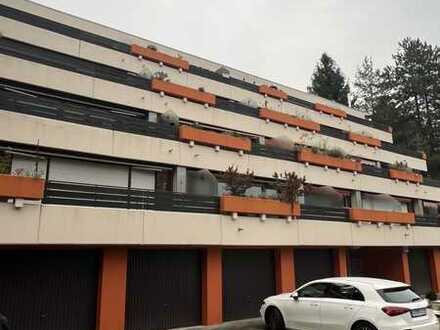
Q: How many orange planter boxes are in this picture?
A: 12